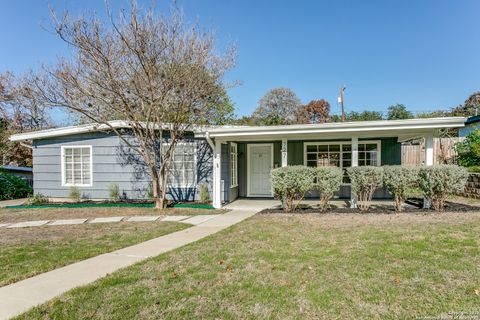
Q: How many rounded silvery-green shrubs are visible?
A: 5